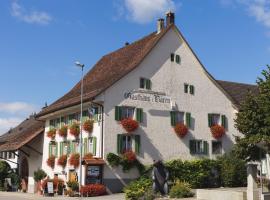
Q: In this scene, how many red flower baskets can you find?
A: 12